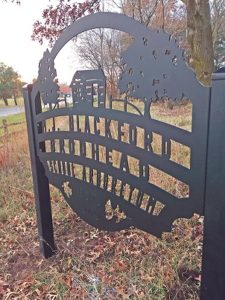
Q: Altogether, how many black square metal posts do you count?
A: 2